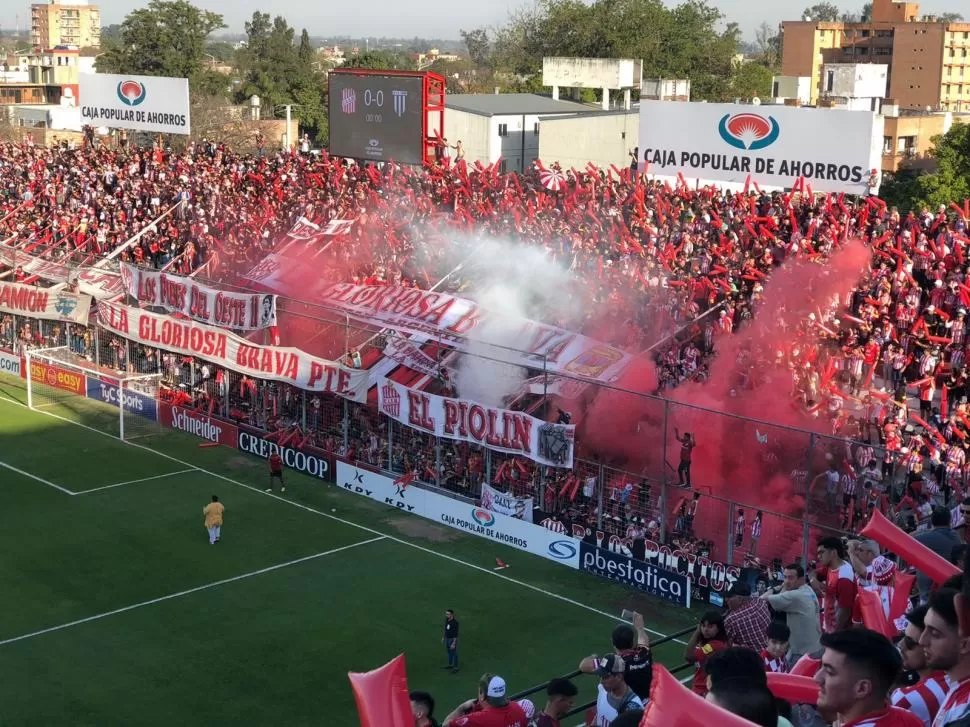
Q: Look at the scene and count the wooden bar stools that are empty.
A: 0